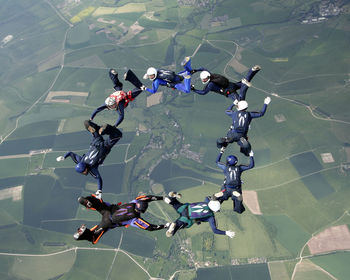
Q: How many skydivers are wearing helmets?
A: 8